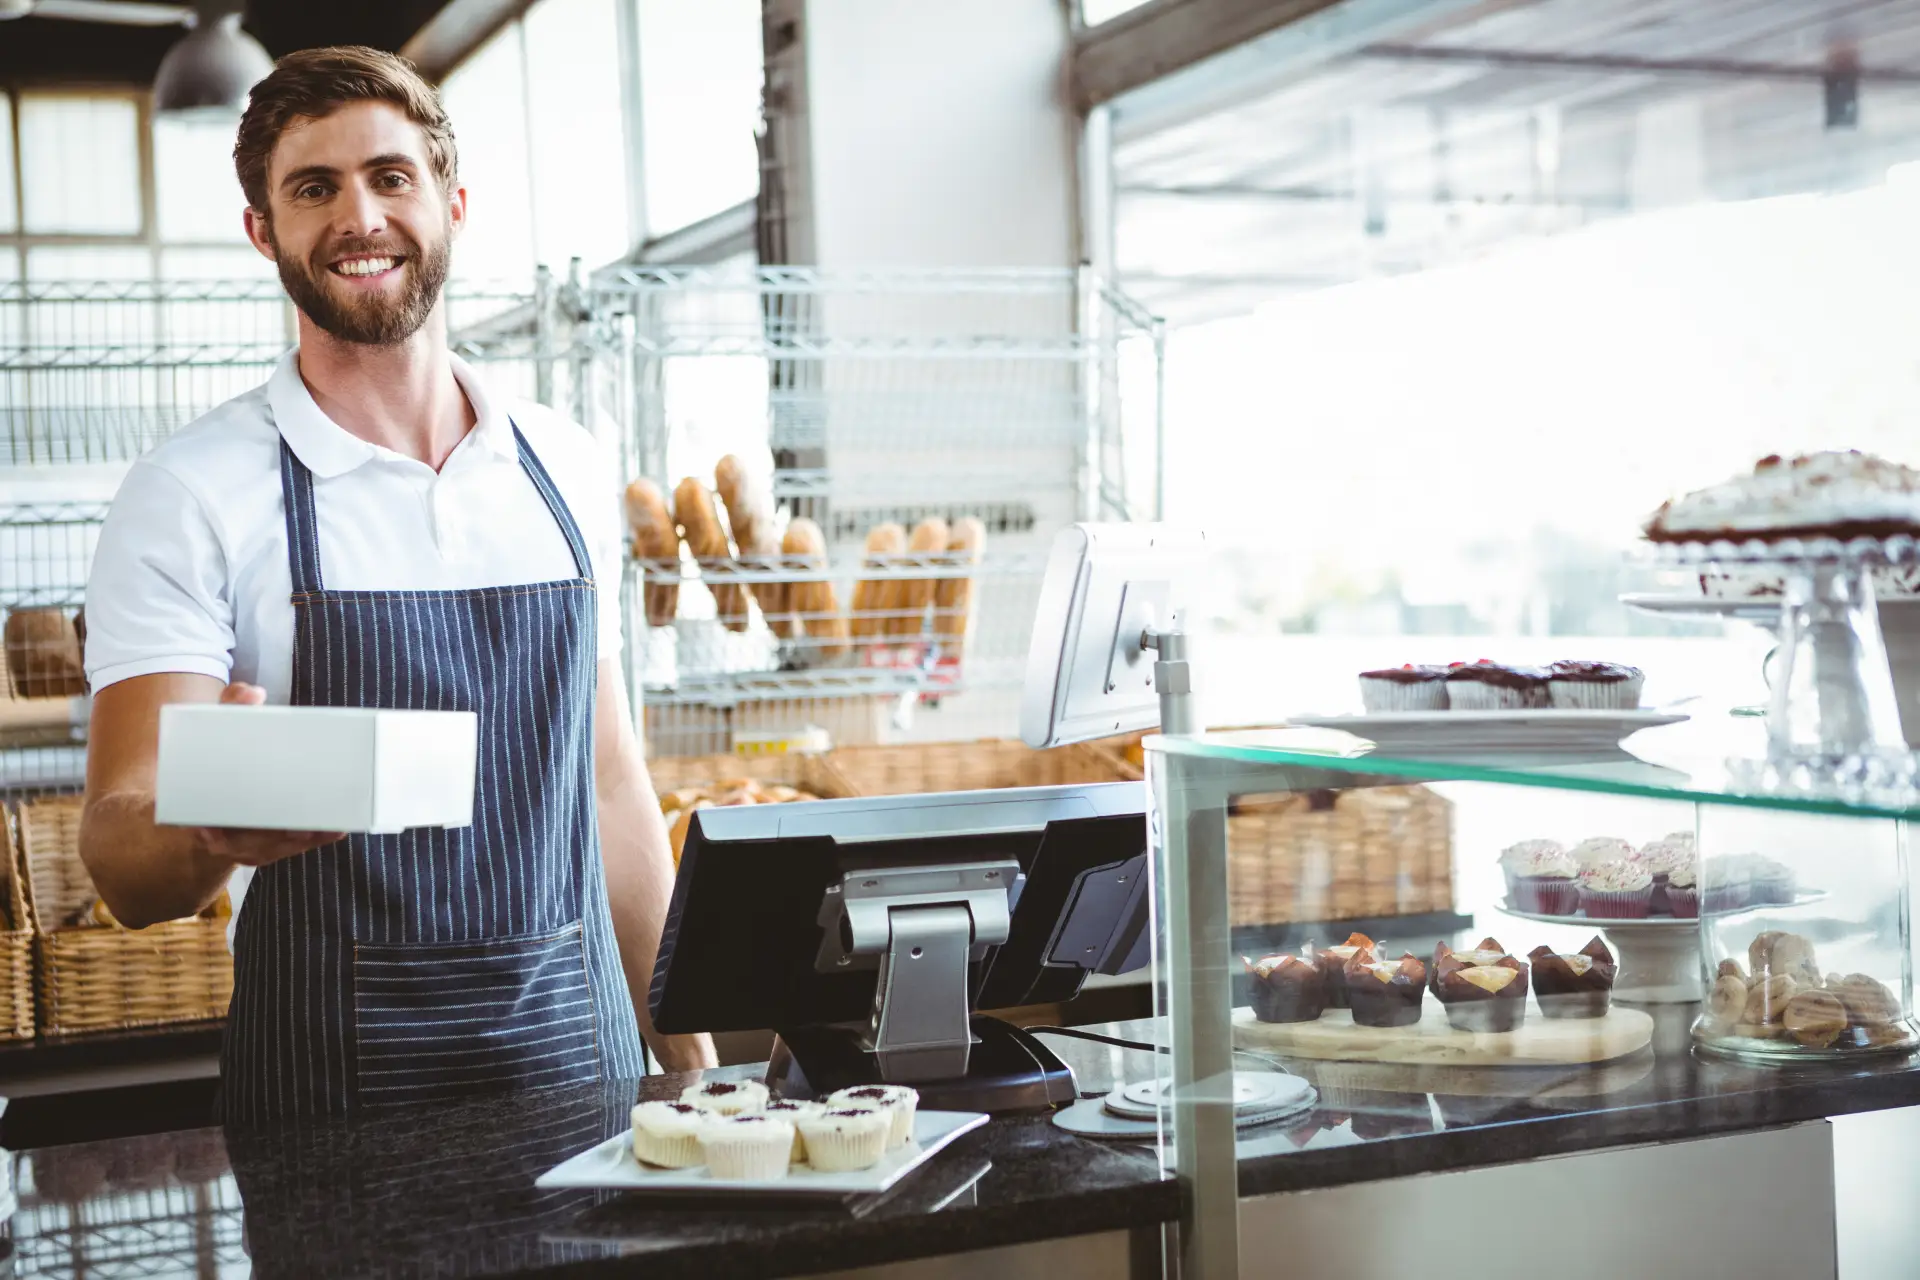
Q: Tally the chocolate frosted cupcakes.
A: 3